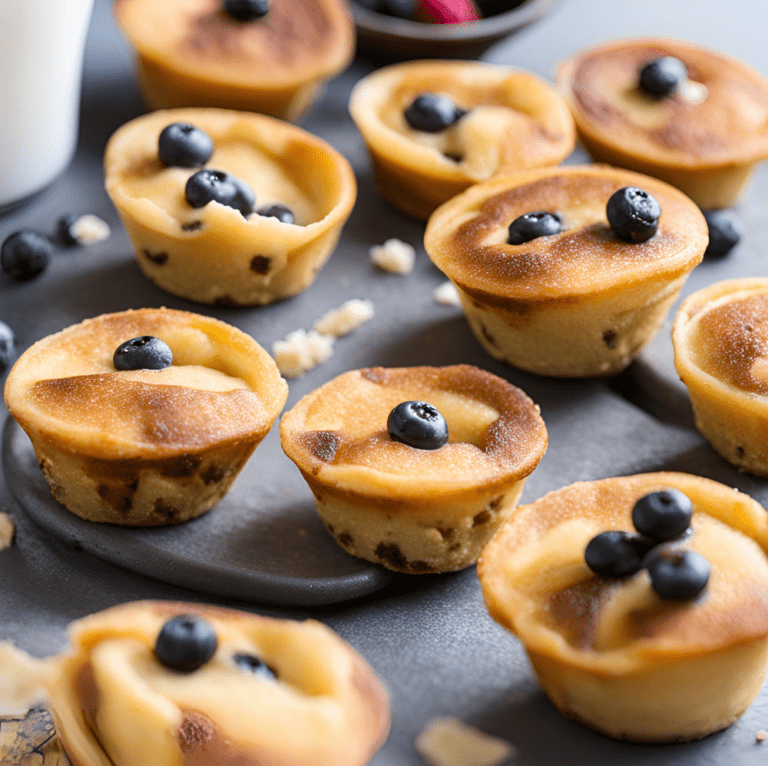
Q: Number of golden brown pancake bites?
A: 10